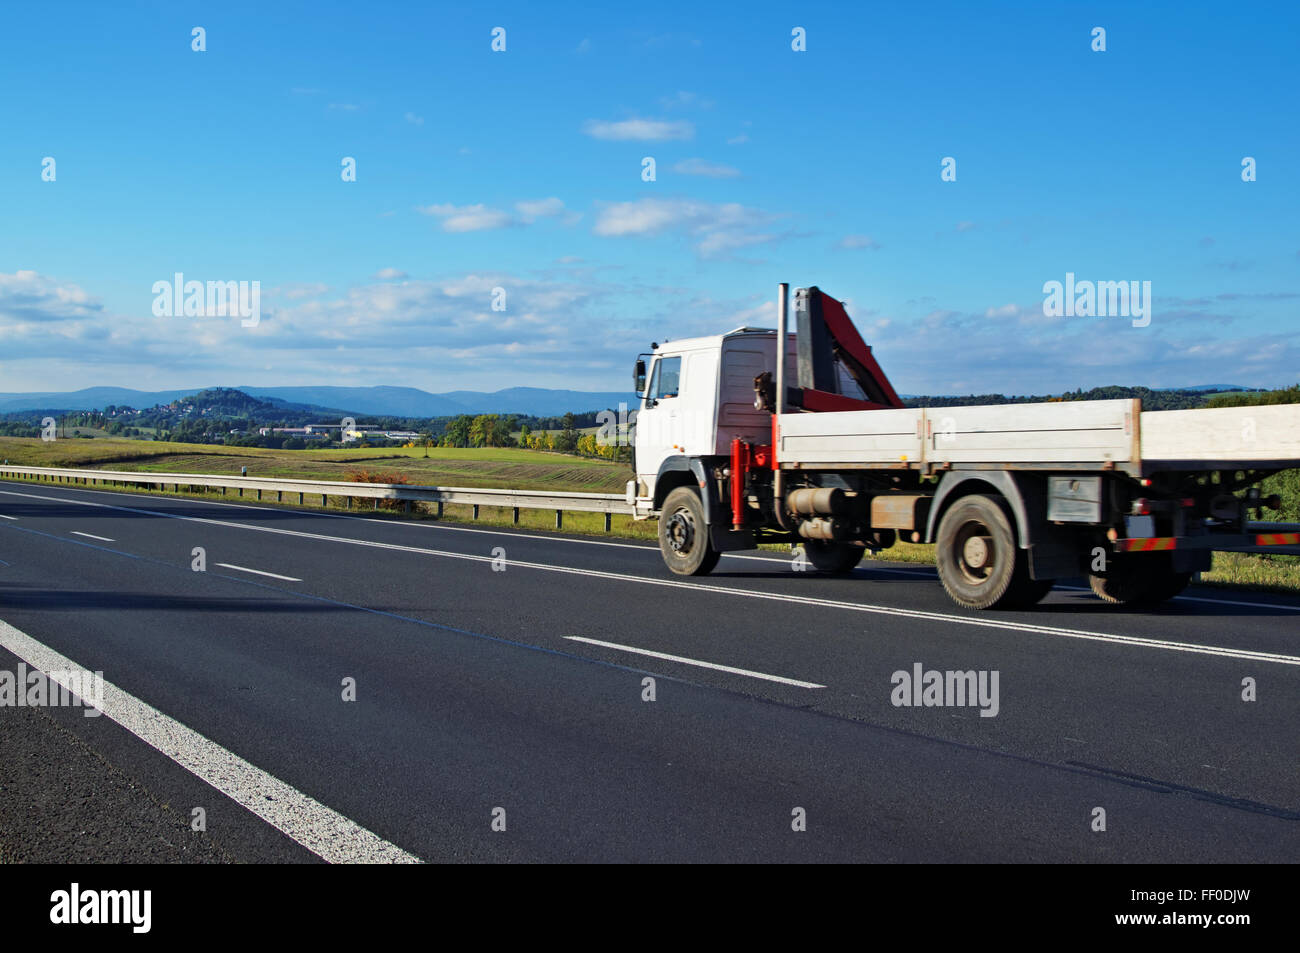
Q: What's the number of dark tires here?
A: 4